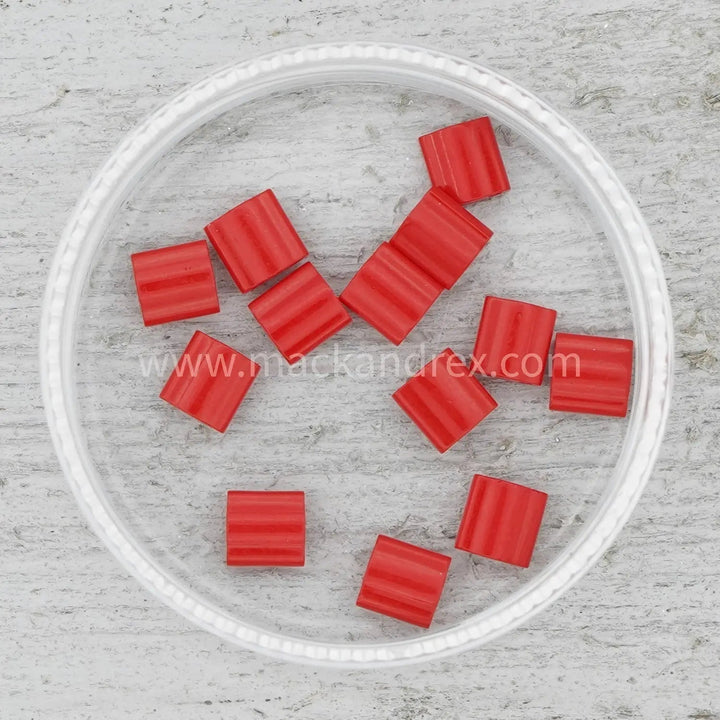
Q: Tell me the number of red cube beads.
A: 13